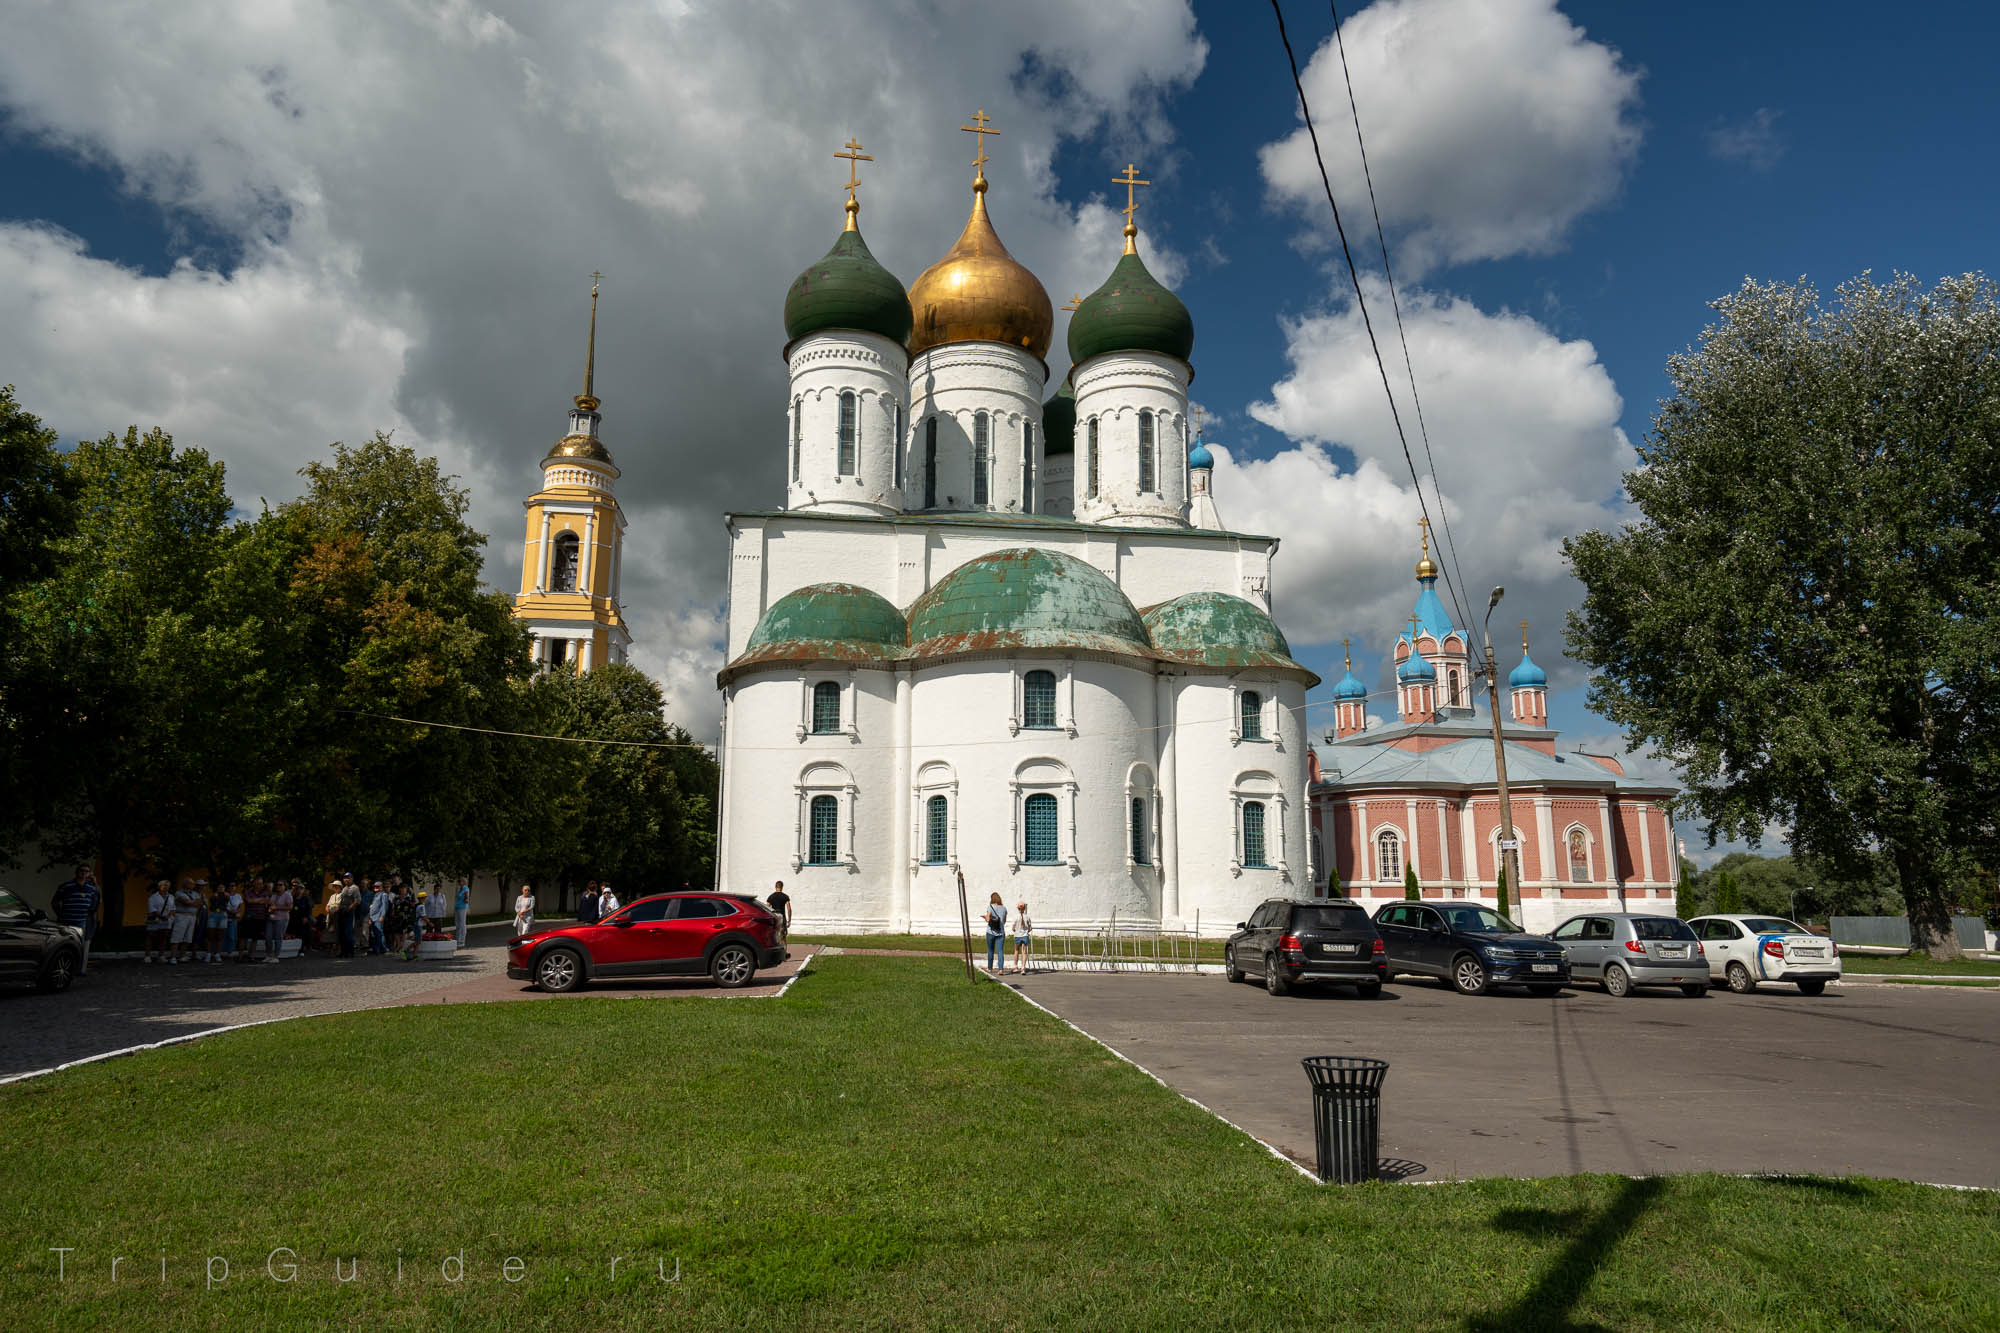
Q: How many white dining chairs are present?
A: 0